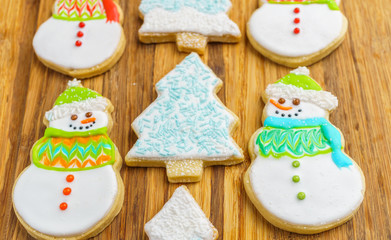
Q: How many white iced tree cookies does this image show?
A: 3